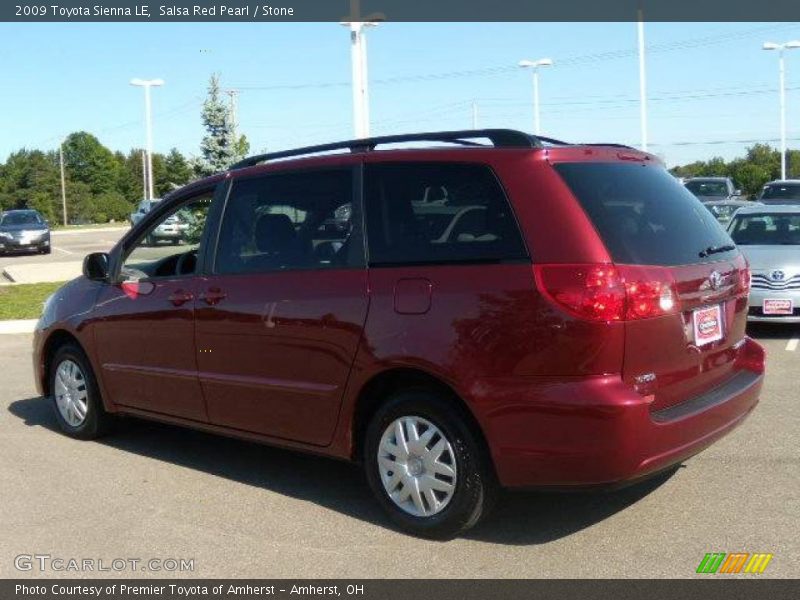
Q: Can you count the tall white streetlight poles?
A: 5